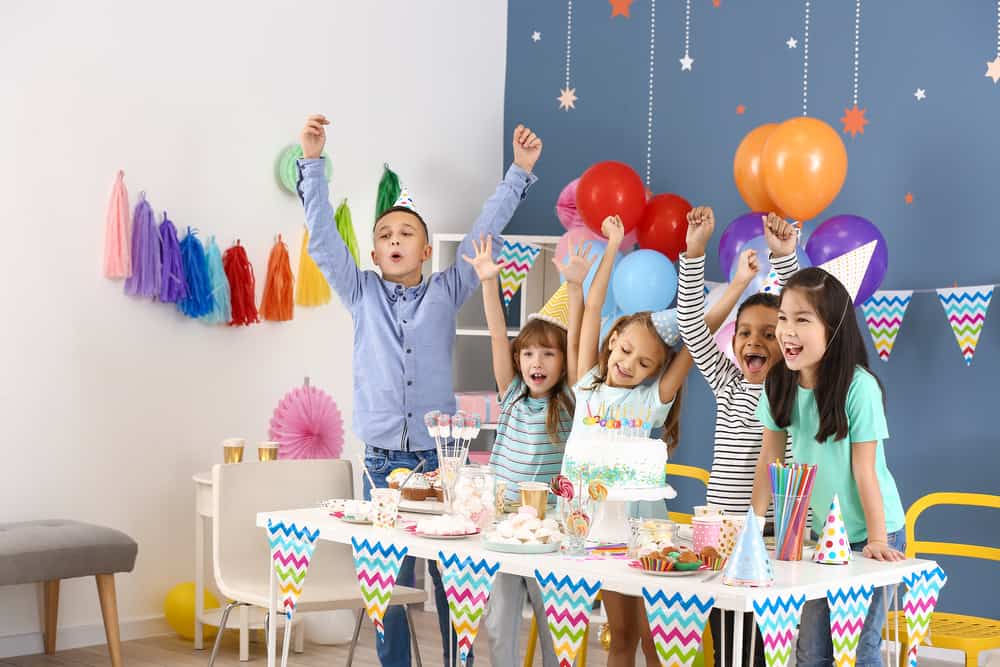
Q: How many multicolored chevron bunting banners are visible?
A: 11